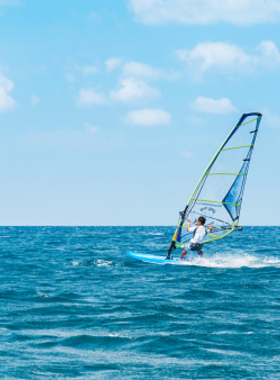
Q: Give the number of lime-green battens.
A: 5